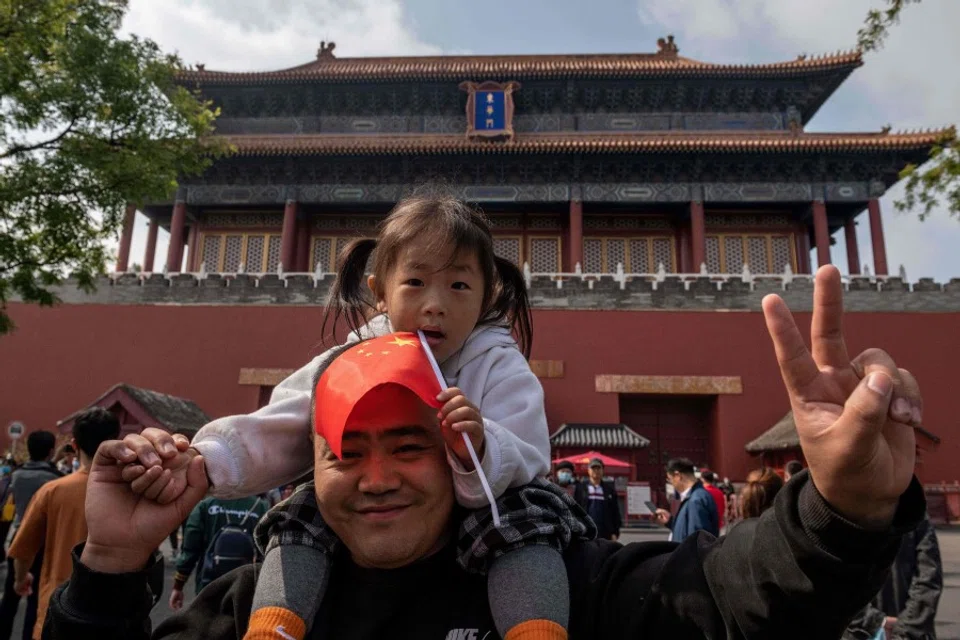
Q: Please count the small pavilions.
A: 3